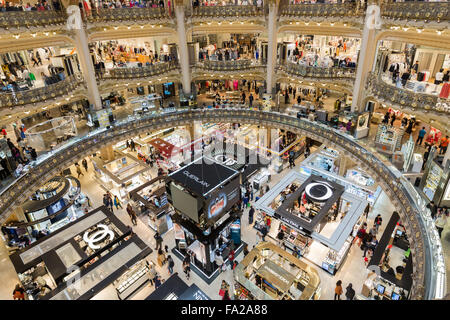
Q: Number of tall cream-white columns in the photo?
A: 4